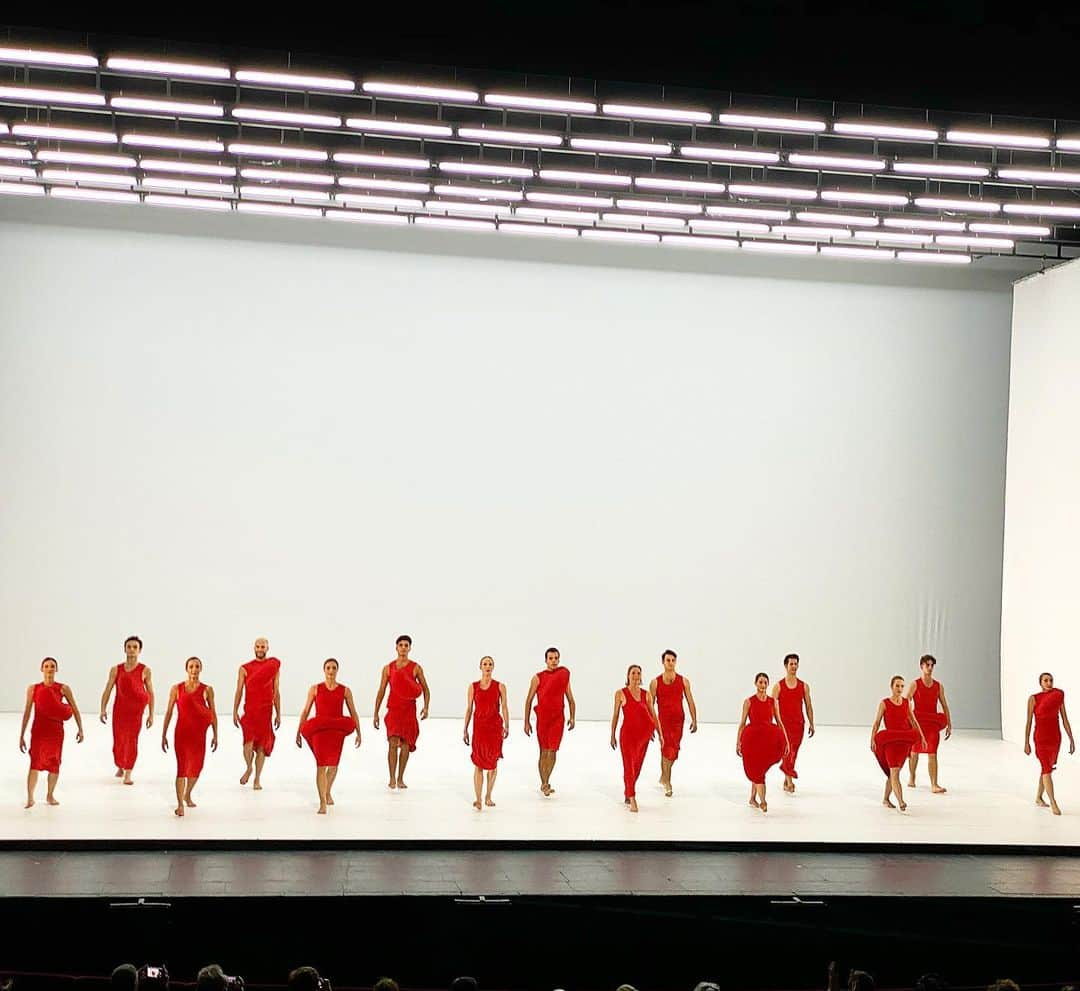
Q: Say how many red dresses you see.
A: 15